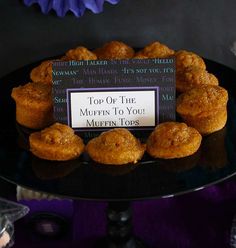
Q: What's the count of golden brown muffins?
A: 11